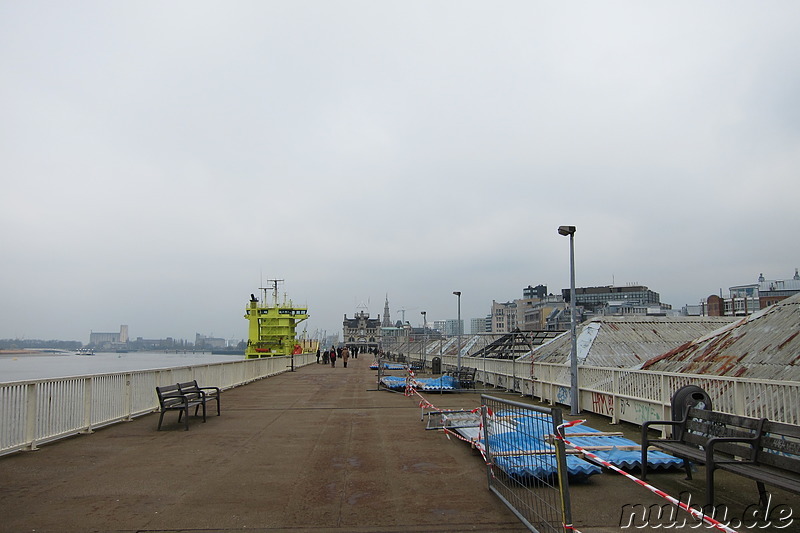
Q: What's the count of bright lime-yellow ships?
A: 1